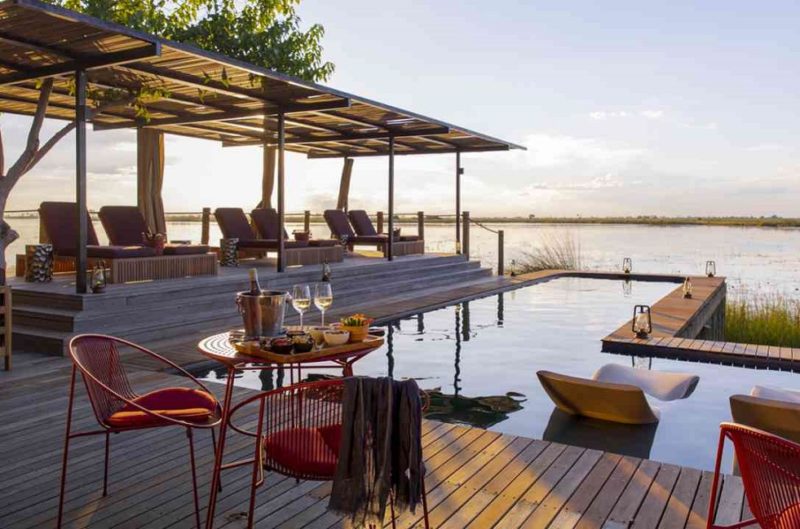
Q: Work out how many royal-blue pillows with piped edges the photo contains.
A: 0